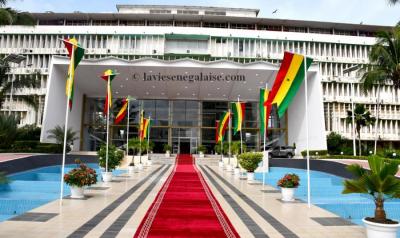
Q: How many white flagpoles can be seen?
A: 10